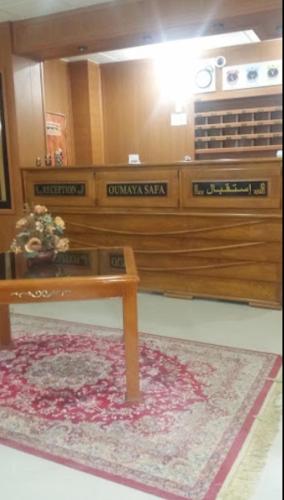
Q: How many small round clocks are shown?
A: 3